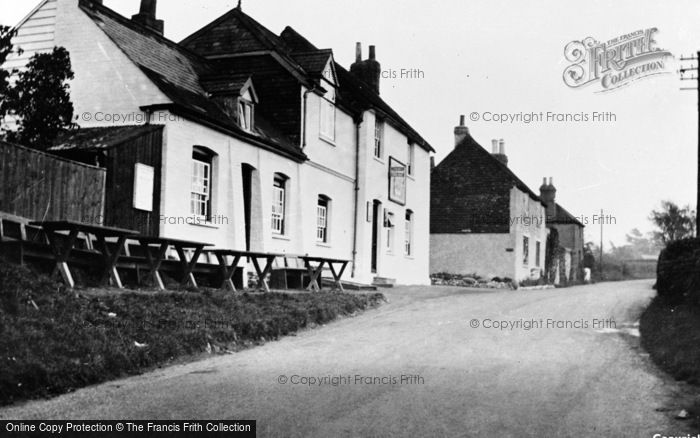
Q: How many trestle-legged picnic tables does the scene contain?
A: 4